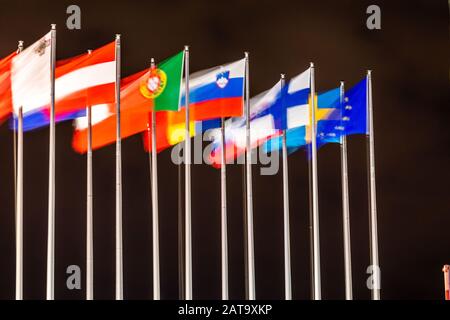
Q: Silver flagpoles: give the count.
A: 12